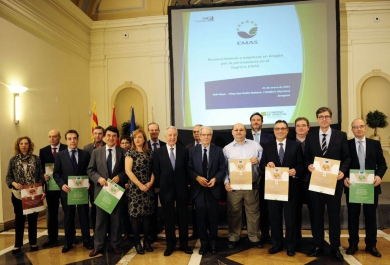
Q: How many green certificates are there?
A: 4